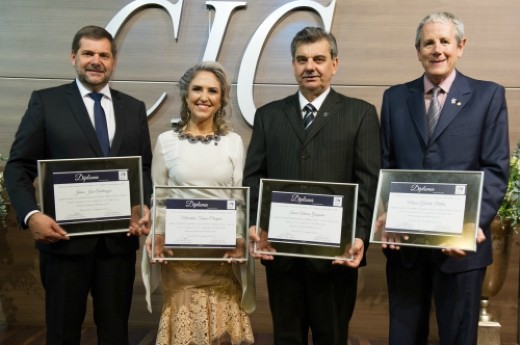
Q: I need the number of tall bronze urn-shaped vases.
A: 1